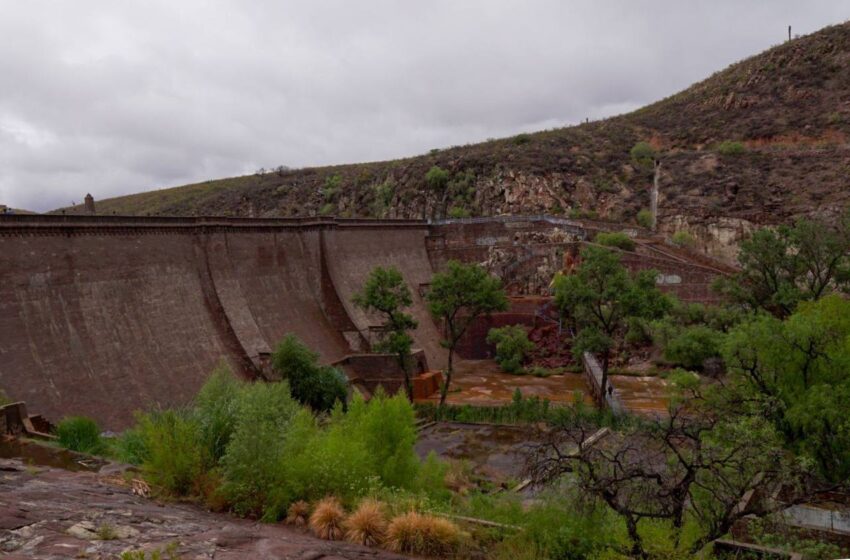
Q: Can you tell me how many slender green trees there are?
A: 3